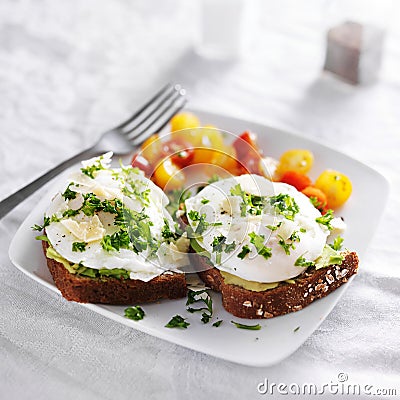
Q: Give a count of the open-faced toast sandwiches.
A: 2